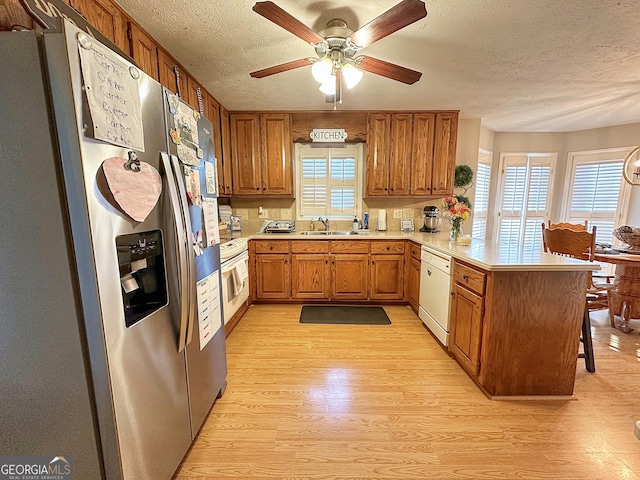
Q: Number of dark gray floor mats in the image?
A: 1